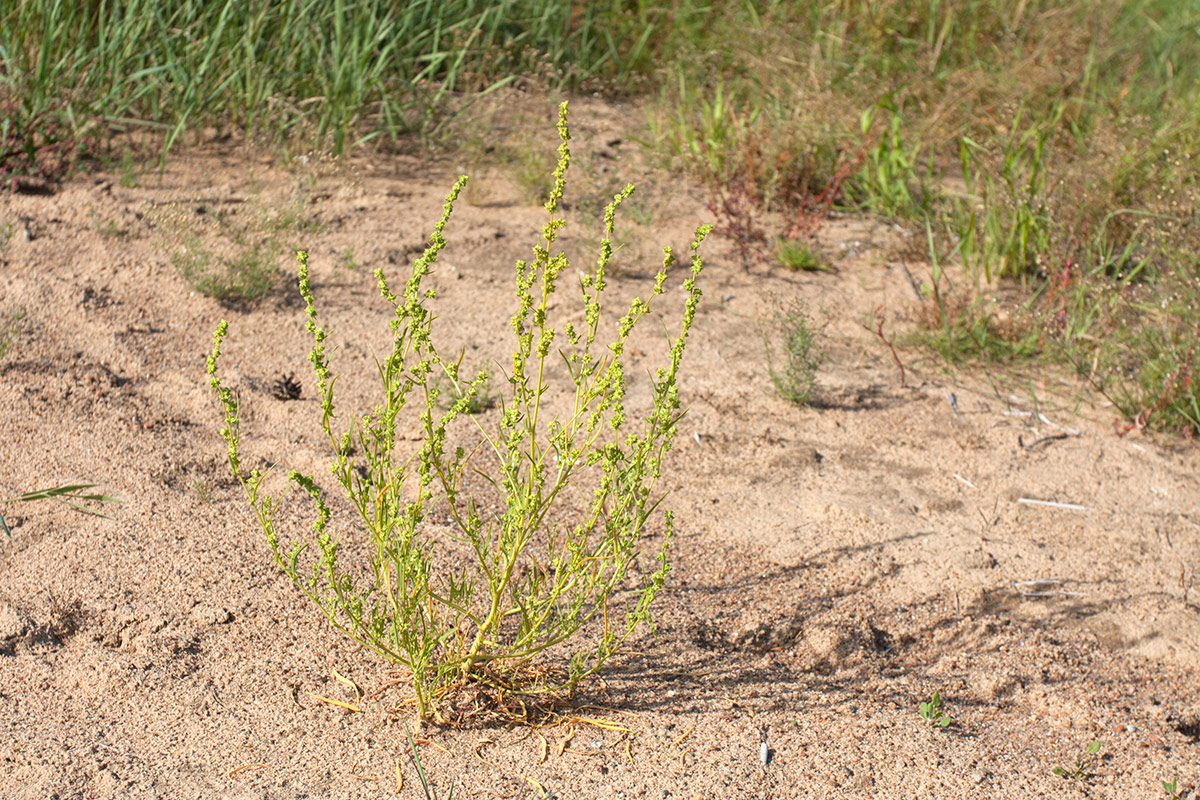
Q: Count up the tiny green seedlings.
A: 3